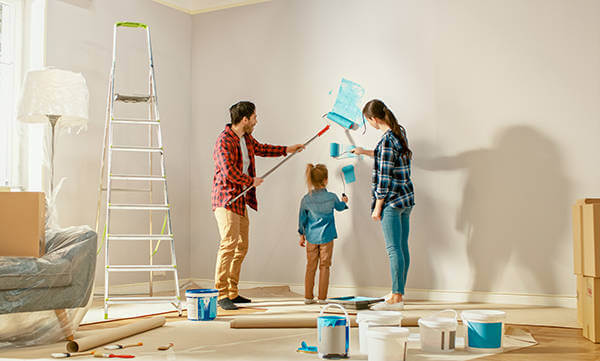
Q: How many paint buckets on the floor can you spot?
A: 6